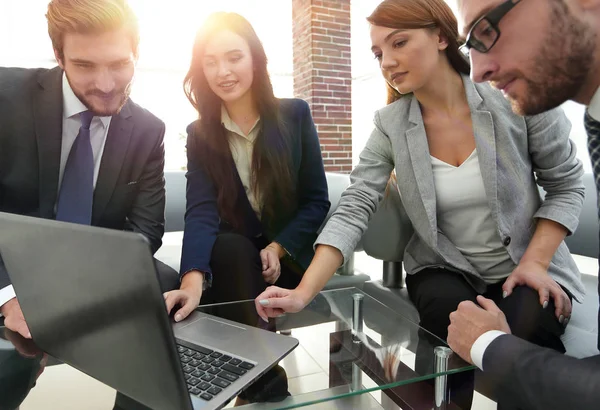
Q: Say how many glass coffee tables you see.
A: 1